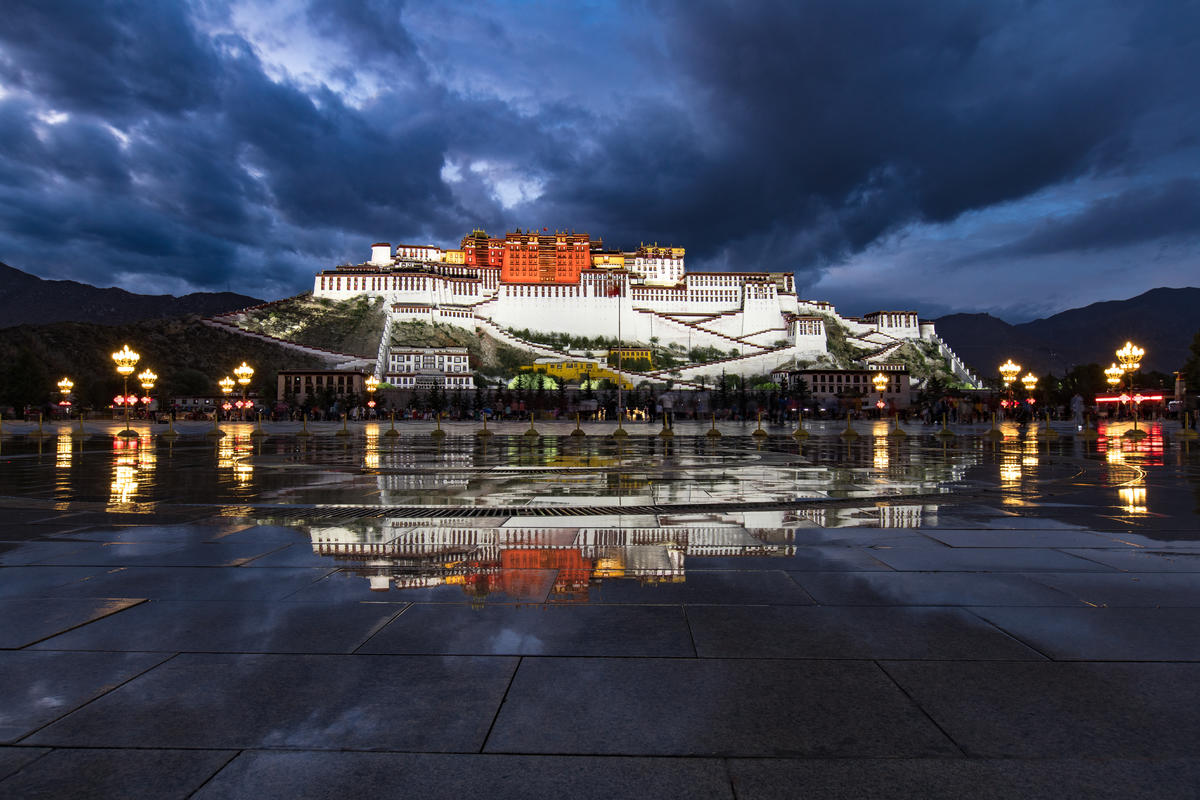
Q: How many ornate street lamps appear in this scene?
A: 11